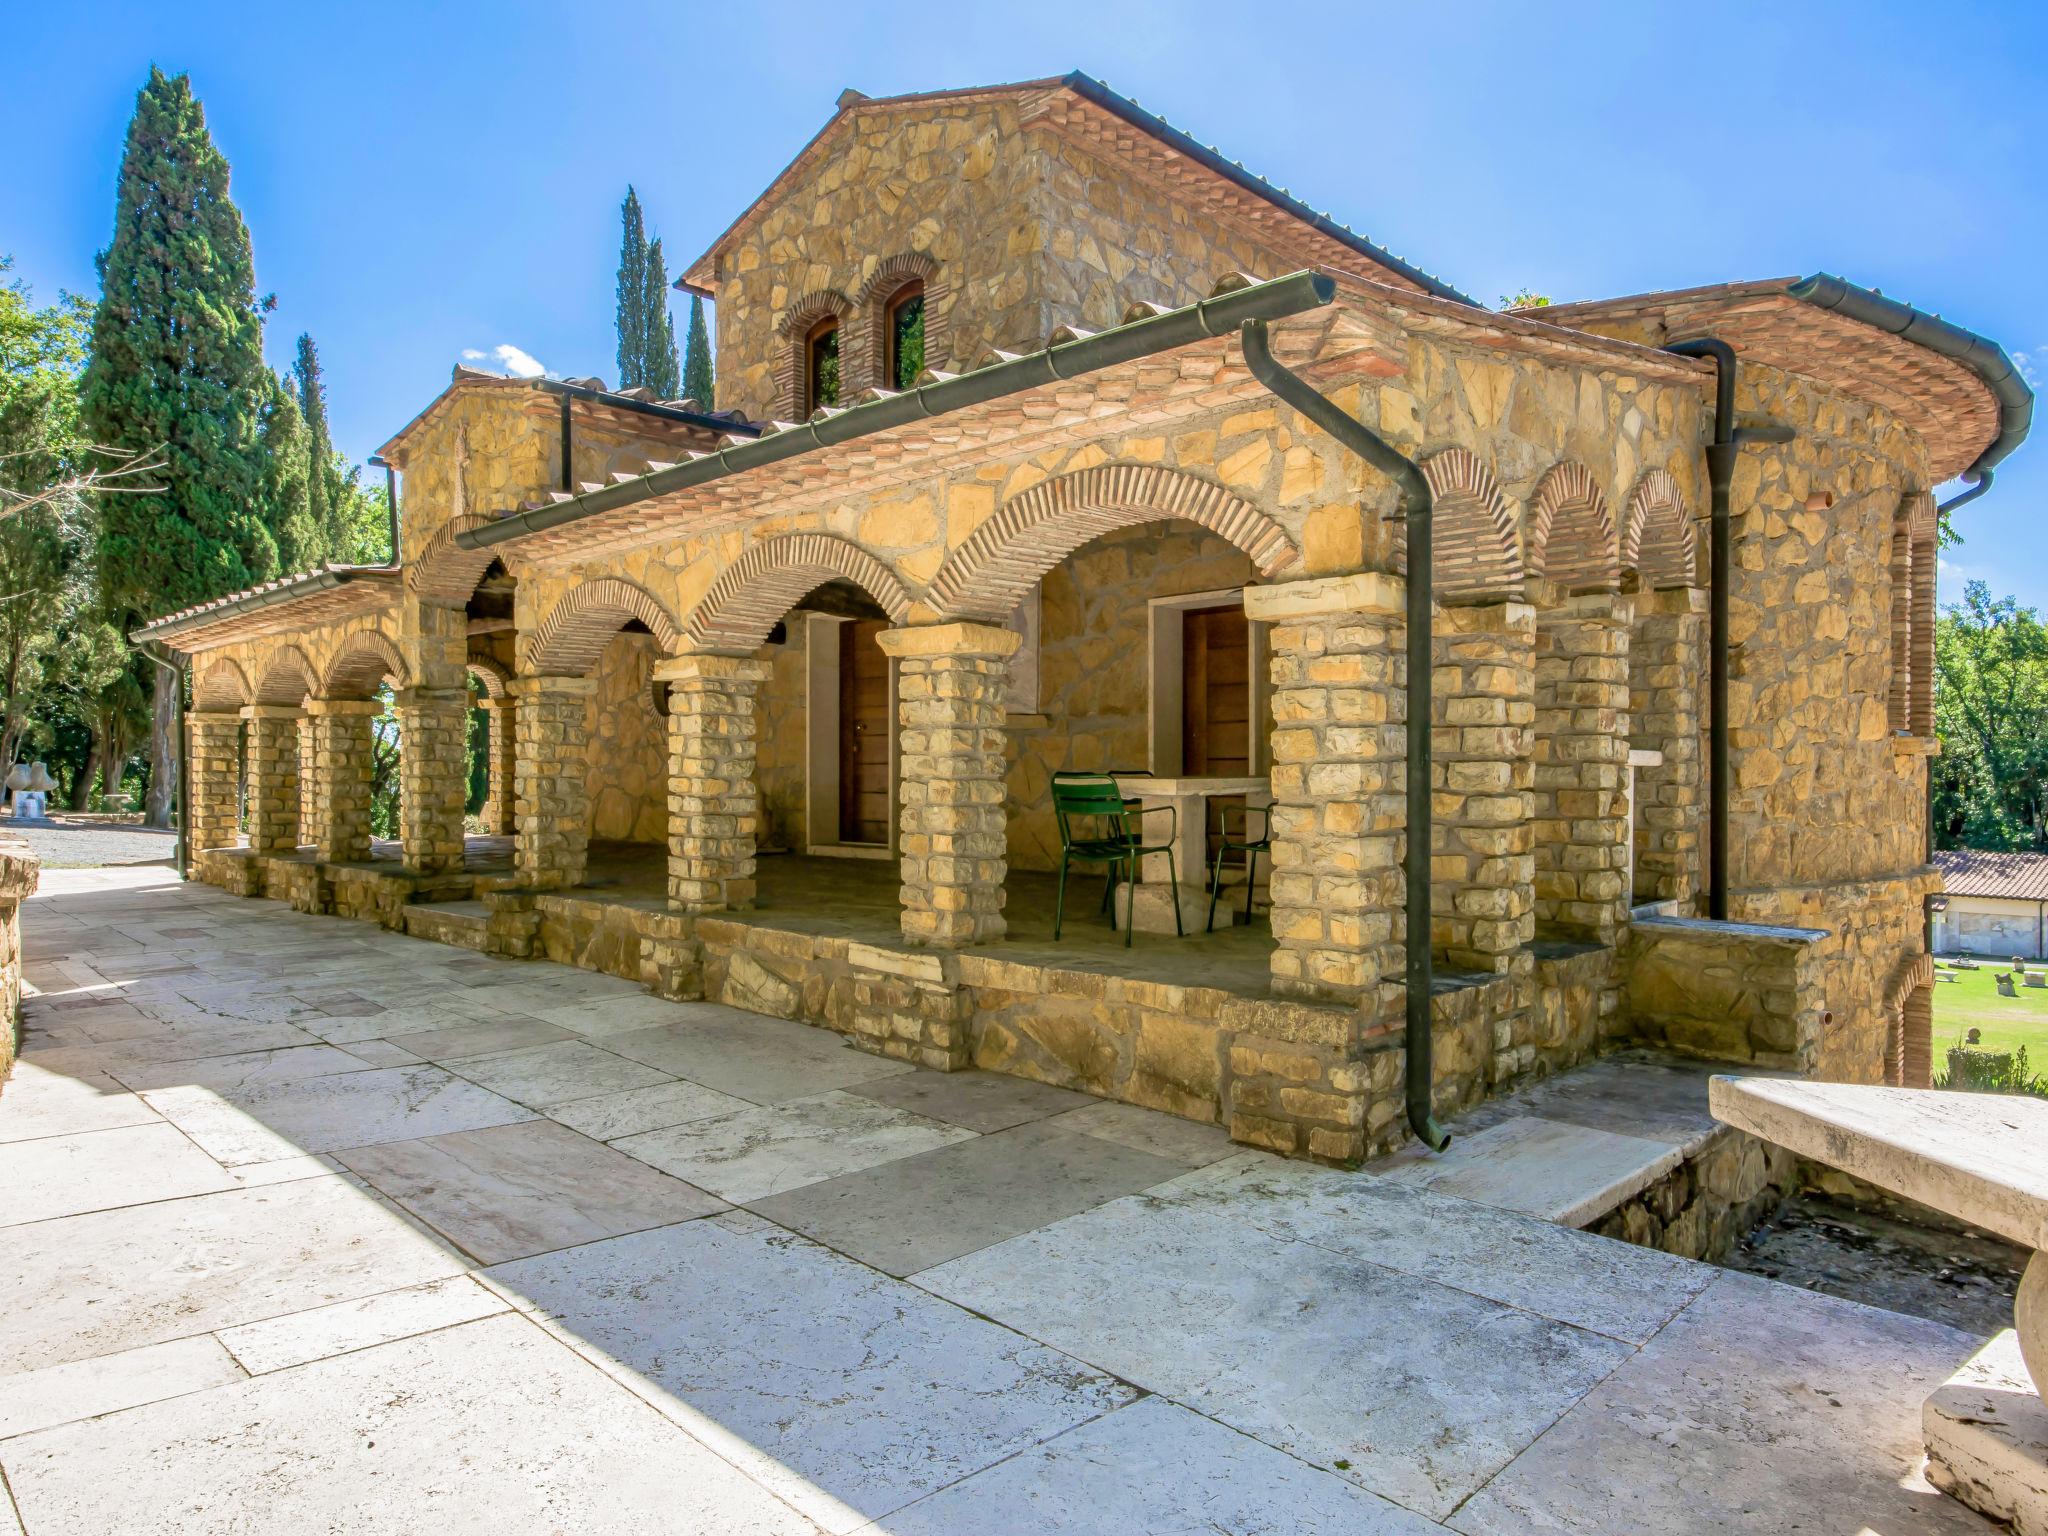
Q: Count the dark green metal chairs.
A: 3